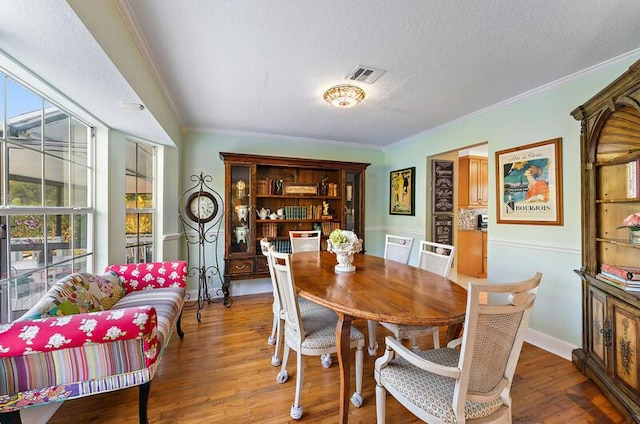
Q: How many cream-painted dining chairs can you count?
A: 6